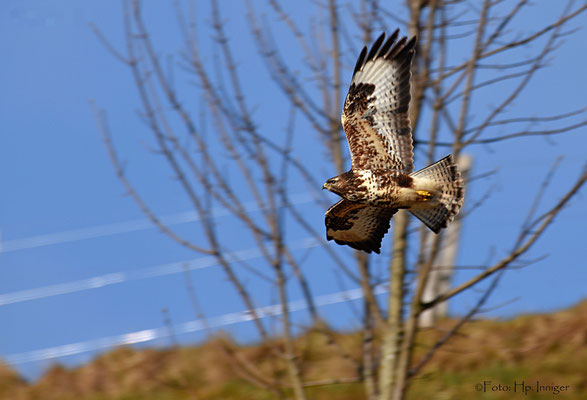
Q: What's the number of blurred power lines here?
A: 3